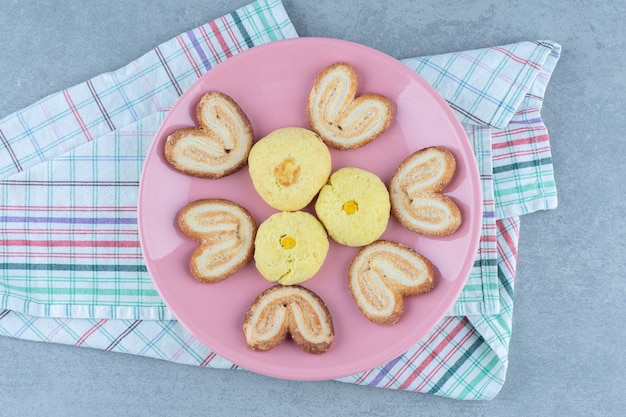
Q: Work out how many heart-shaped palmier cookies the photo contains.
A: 6